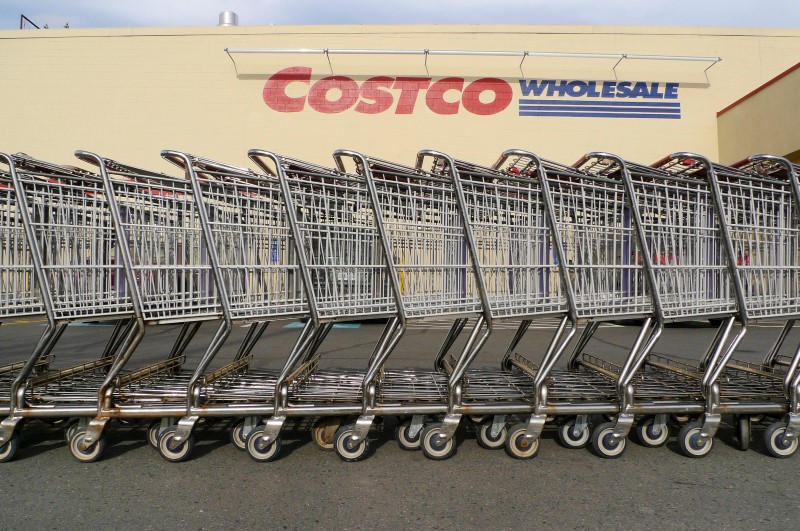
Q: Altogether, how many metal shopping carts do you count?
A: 10